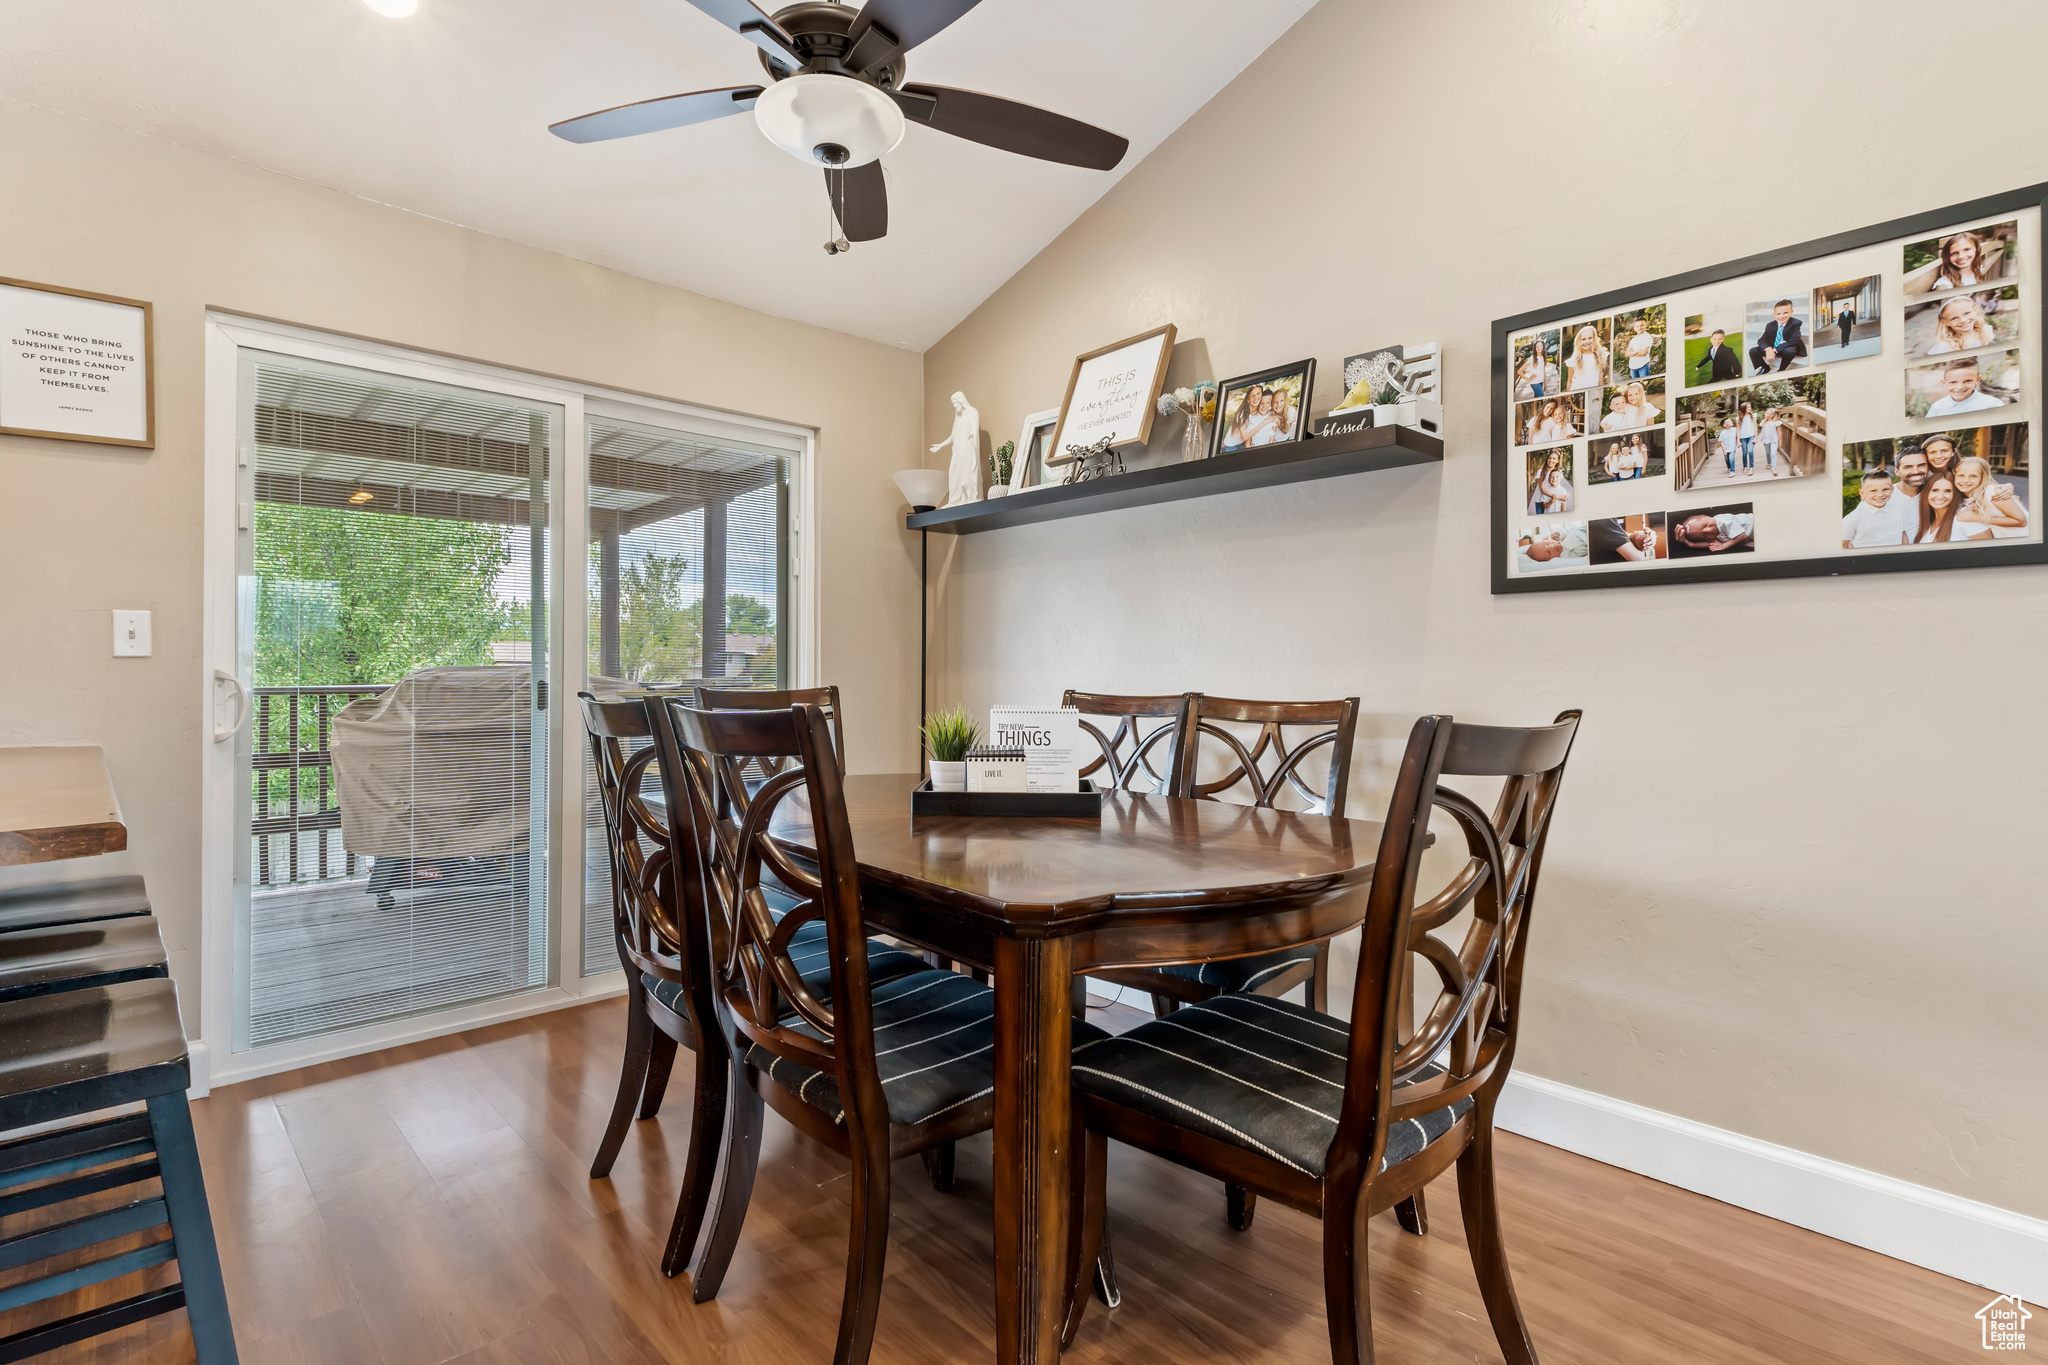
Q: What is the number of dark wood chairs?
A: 6